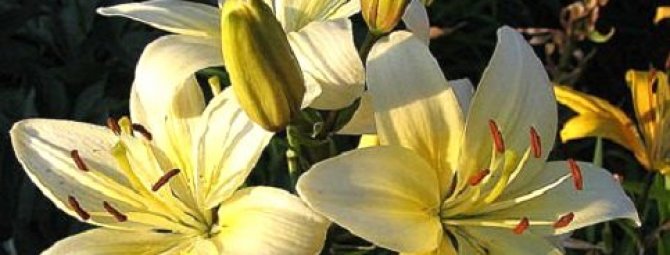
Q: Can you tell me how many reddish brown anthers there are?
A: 12